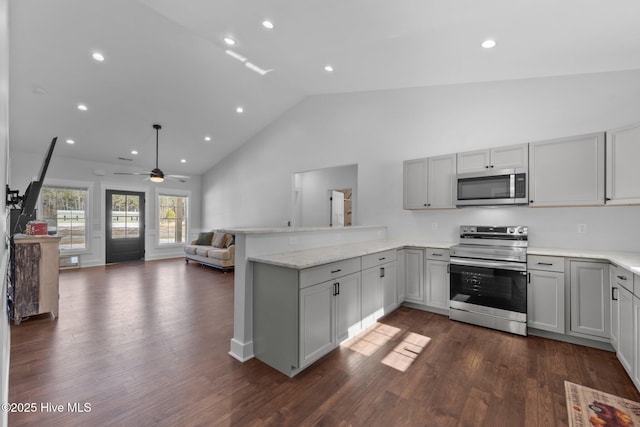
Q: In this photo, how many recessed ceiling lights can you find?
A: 11